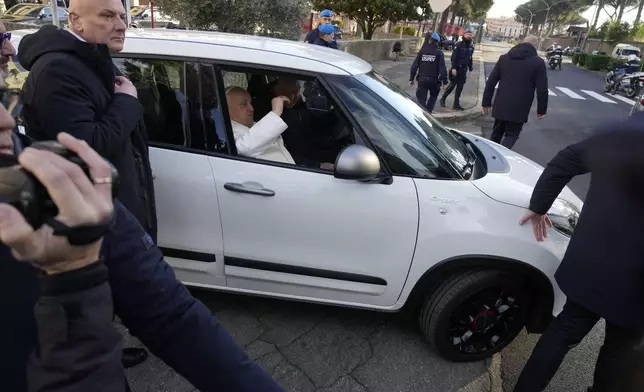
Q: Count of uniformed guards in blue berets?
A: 4